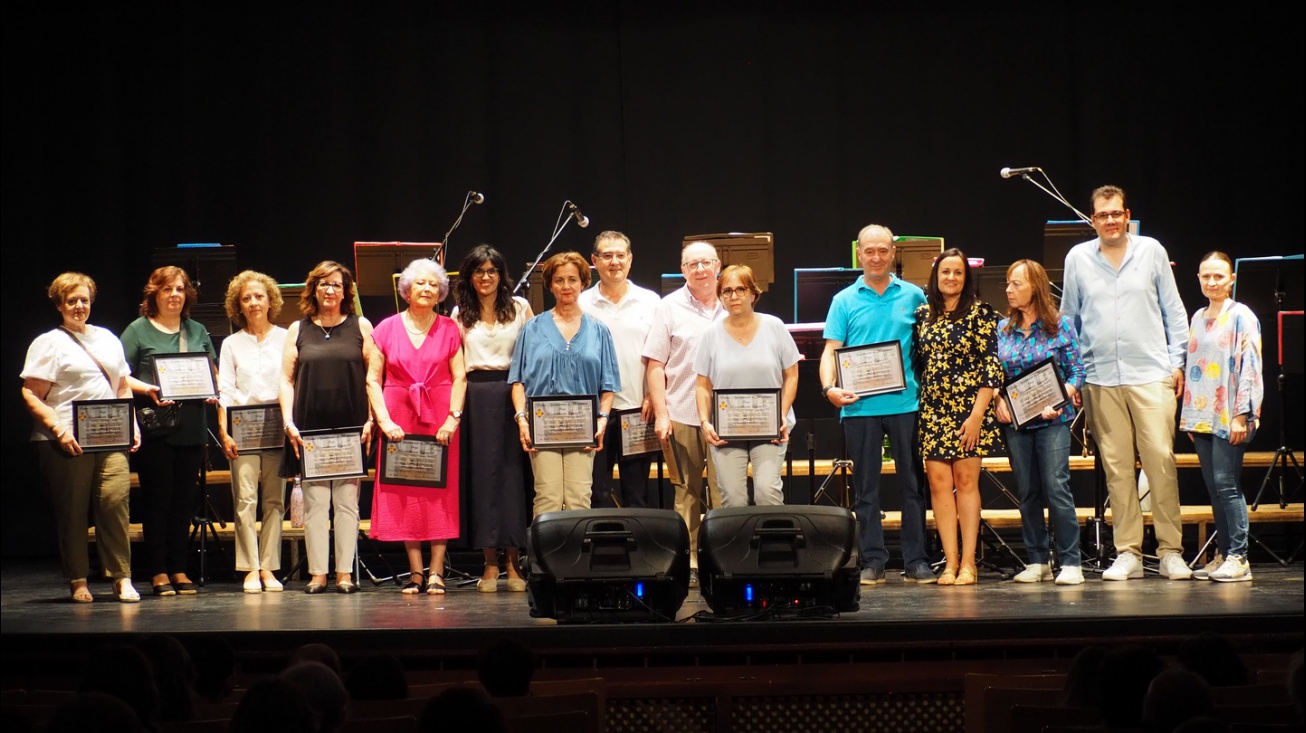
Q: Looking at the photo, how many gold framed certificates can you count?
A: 0